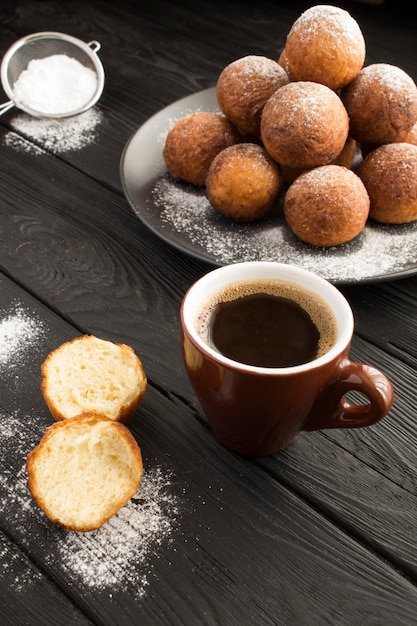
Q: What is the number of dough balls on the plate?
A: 11